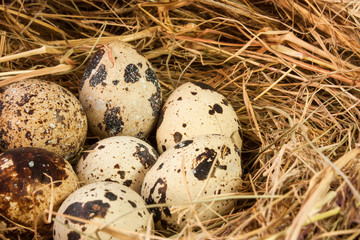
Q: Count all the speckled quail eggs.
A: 7